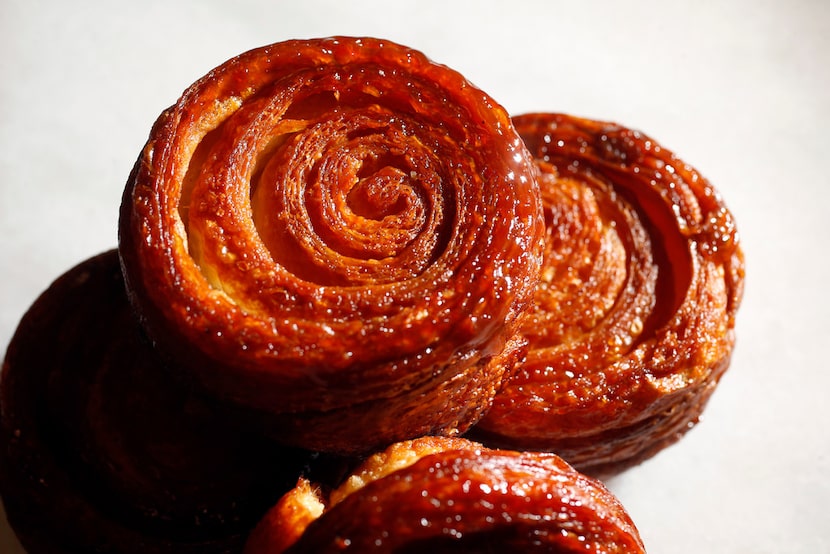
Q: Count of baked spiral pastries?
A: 4